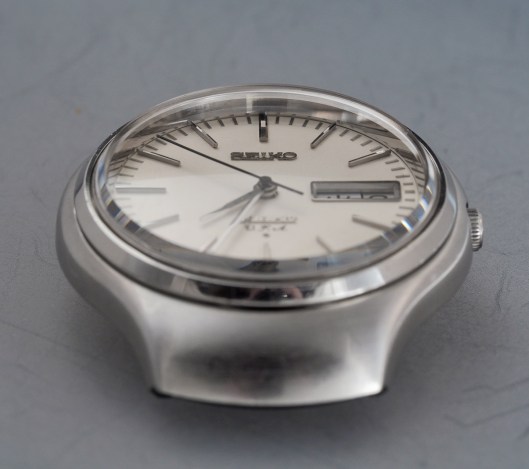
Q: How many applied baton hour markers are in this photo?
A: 11